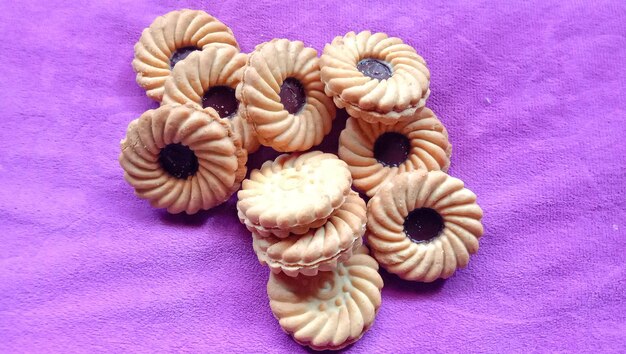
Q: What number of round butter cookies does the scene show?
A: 10